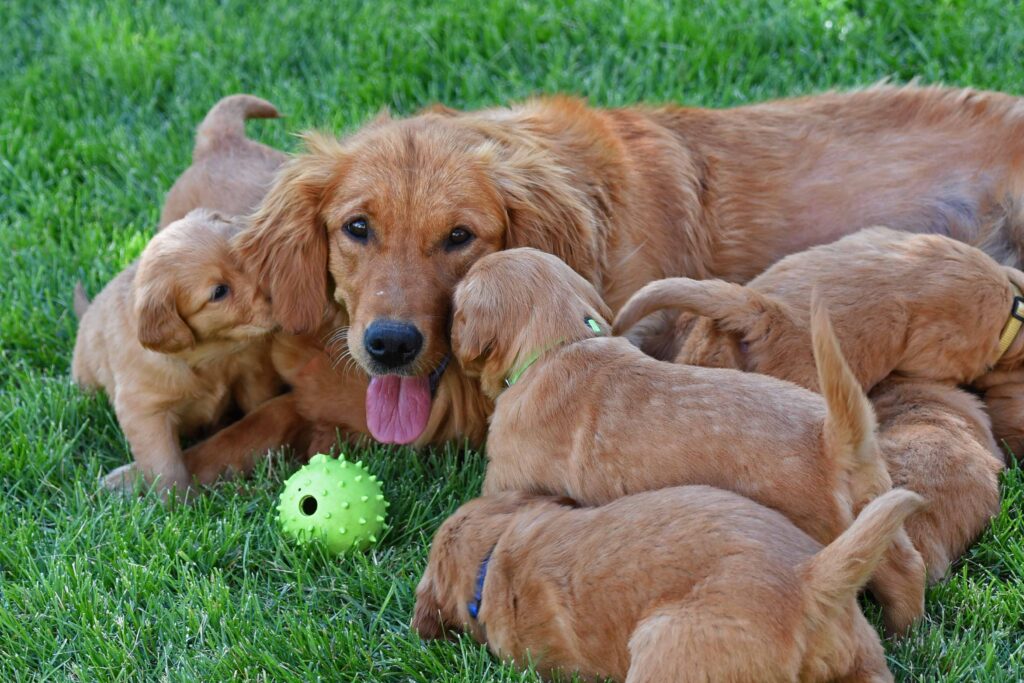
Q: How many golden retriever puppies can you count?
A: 6